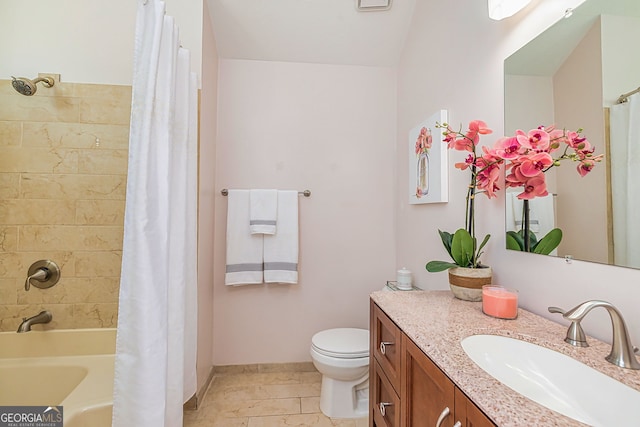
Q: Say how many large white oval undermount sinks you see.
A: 1